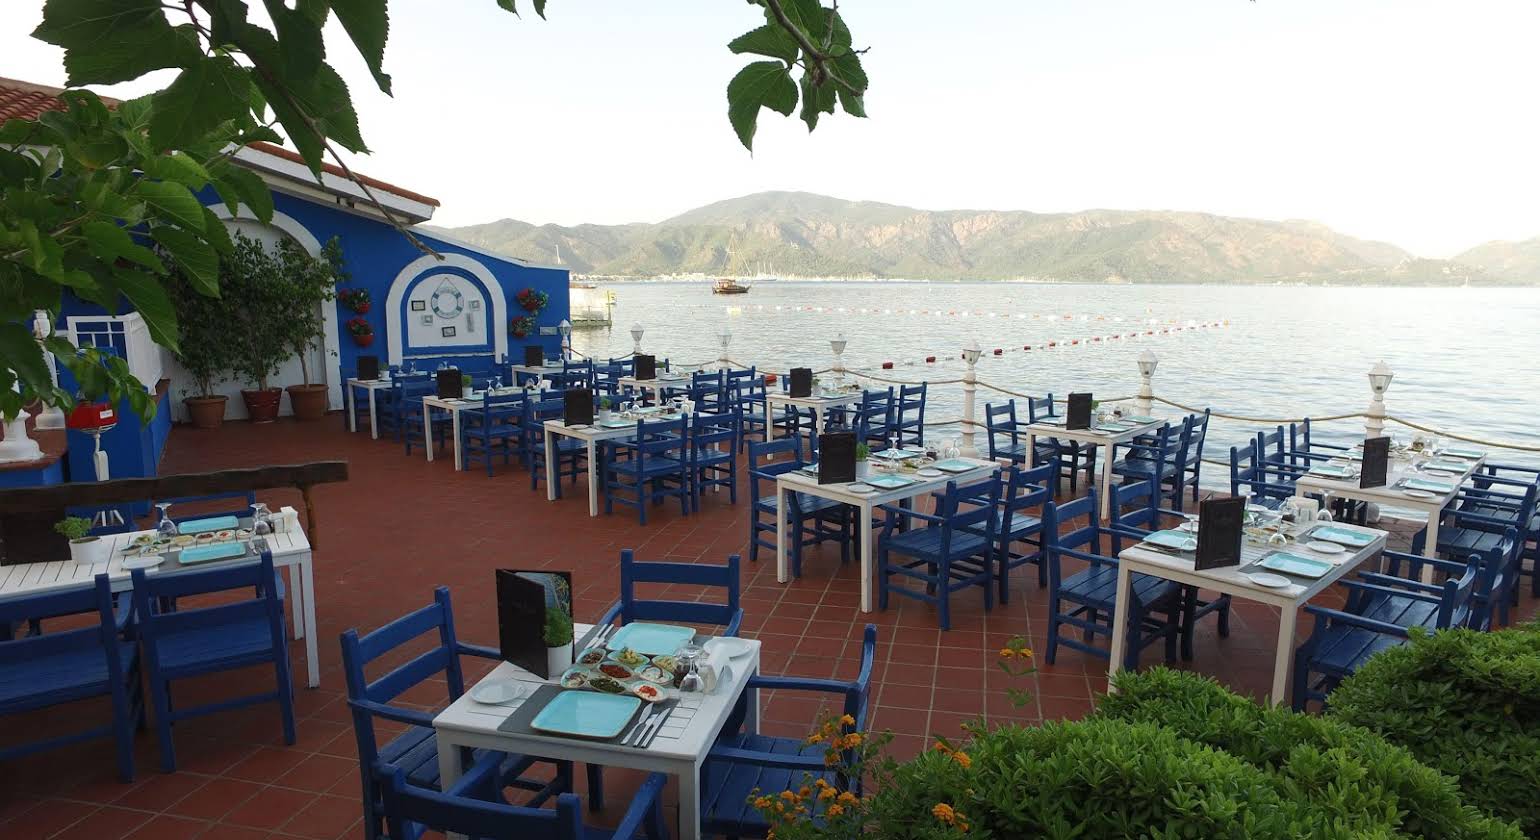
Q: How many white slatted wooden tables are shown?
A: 12